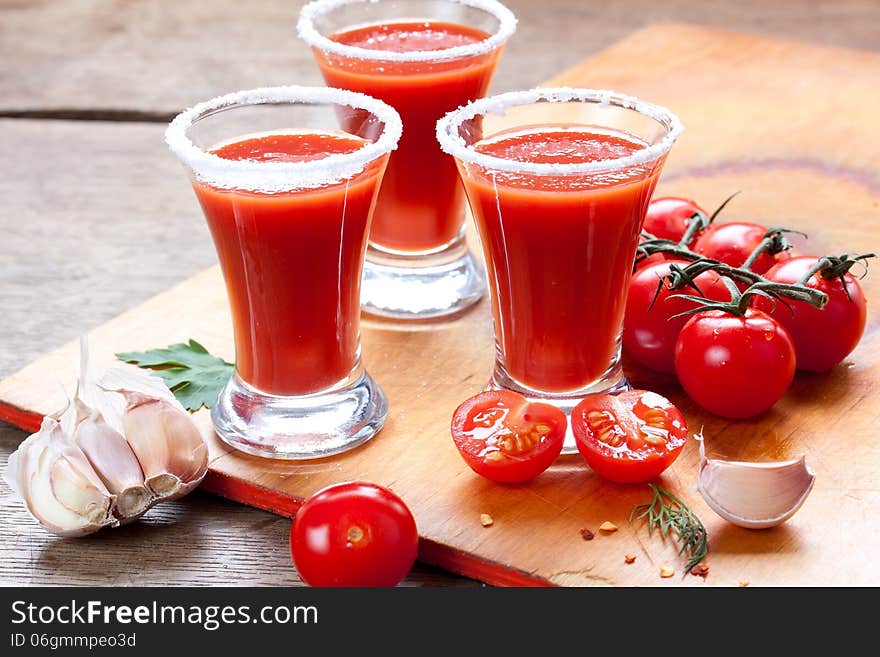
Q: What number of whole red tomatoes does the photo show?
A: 6